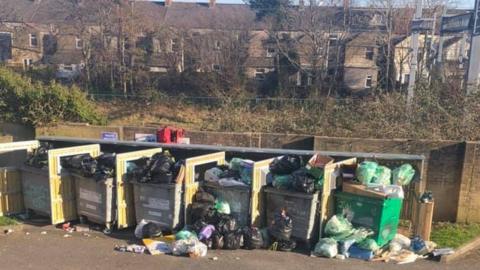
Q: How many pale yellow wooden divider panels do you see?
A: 6